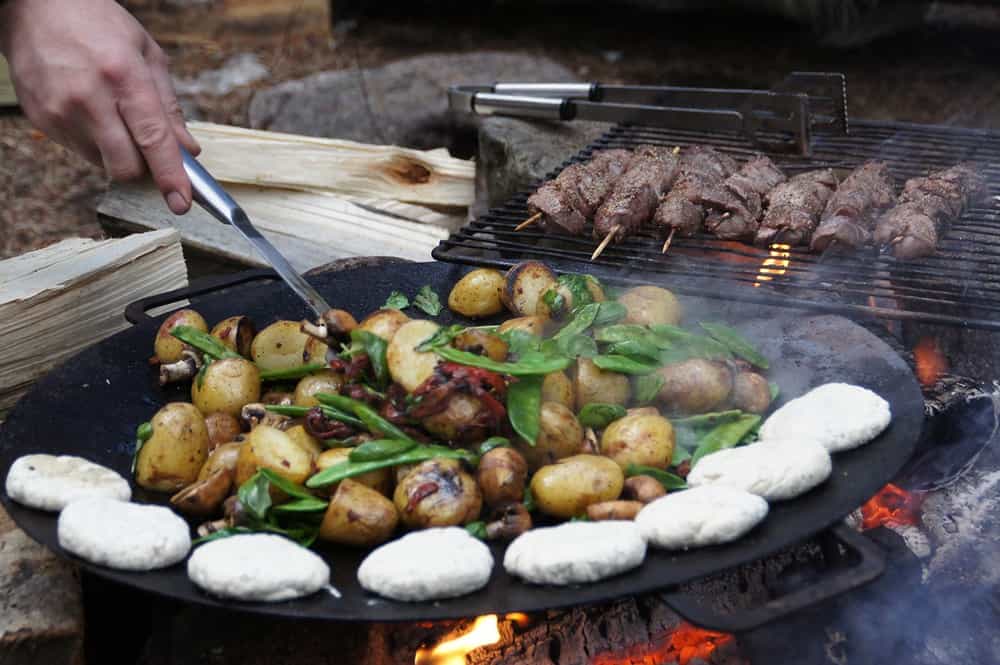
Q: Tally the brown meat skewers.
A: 7